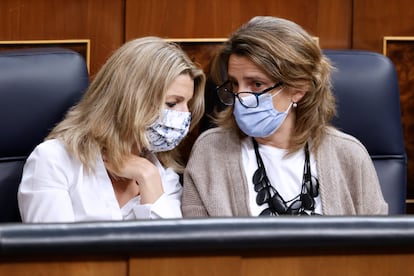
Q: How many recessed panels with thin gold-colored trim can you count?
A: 3